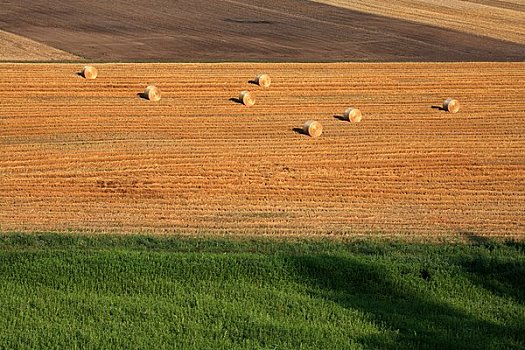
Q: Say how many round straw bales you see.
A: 7